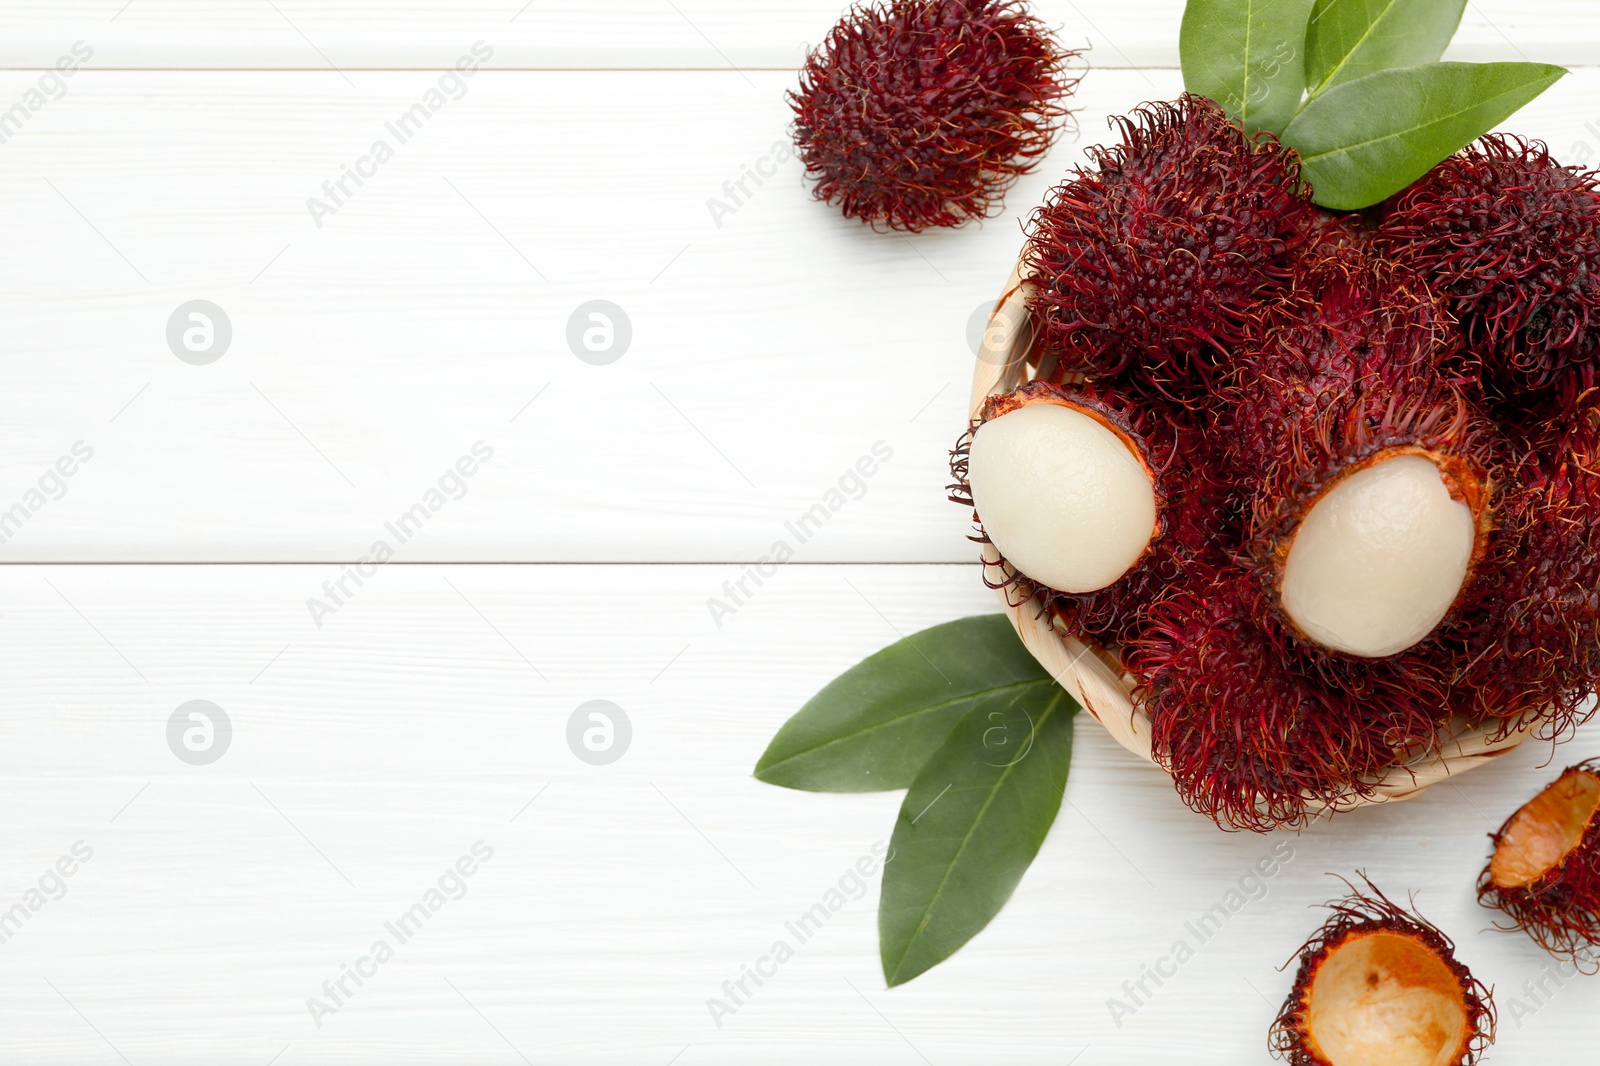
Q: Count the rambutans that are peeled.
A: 2